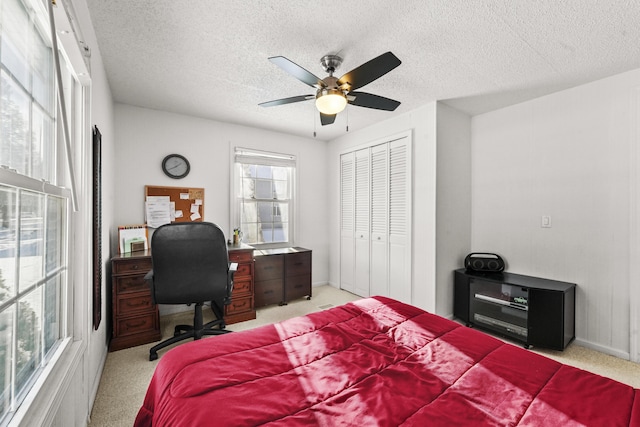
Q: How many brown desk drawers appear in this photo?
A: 8